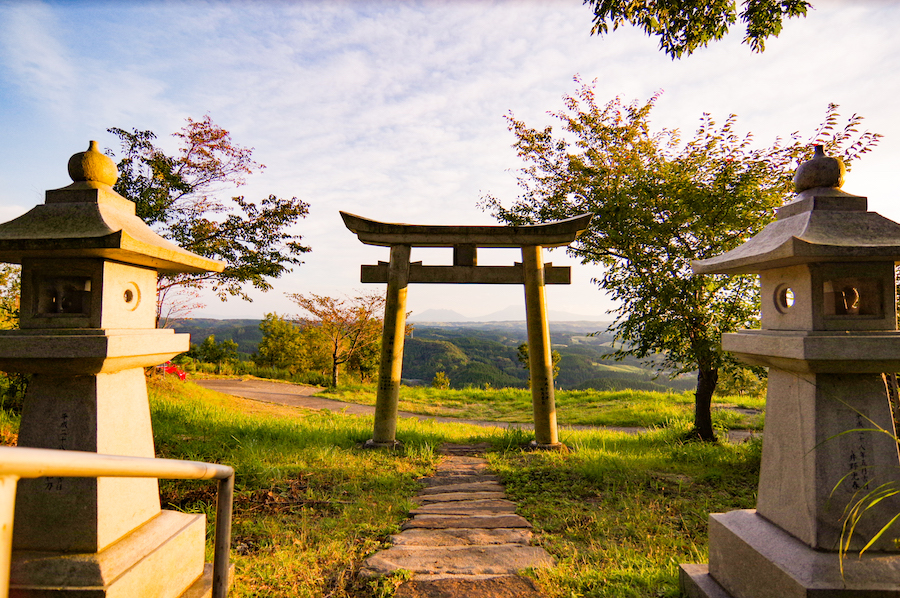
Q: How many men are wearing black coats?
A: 0